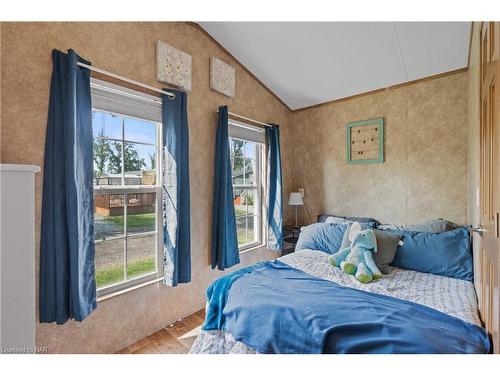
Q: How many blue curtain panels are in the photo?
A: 4